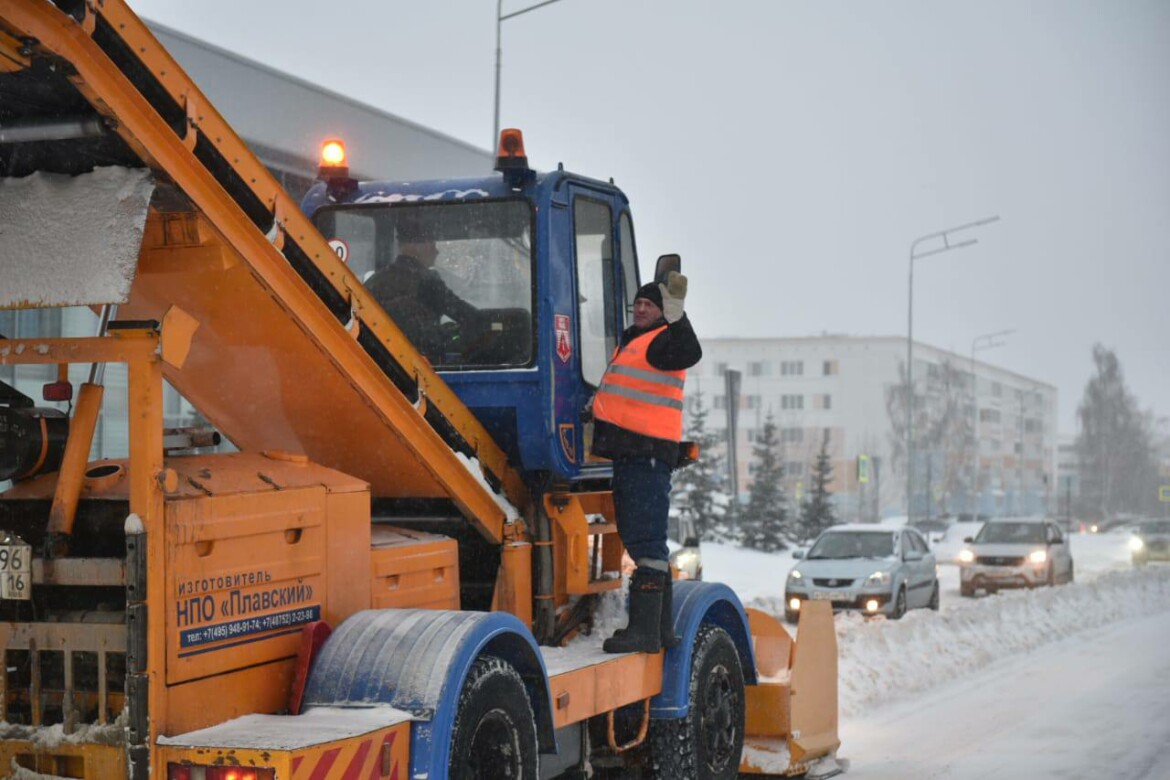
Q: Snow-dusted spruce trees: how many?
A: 3